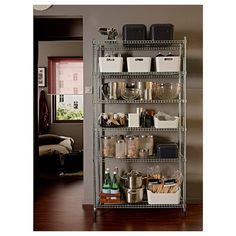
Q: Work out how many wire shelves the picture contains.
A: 6